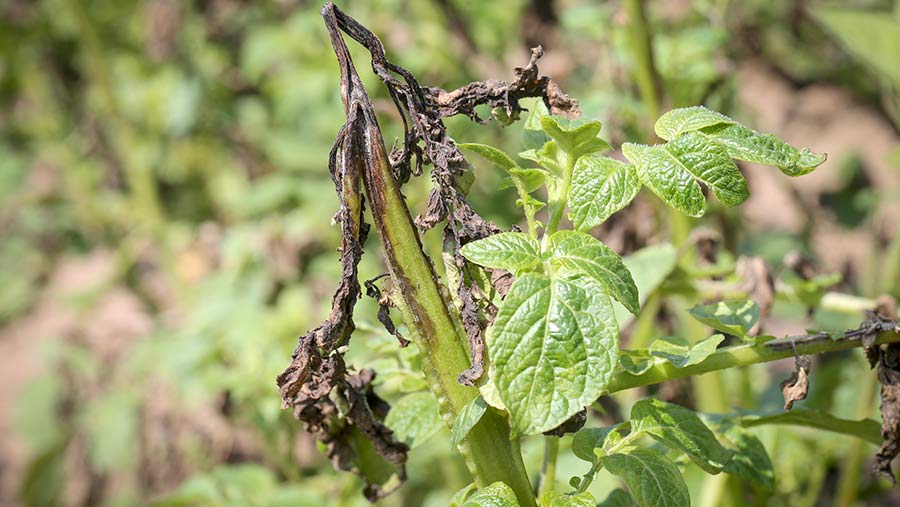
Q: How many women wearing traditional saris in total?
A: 0